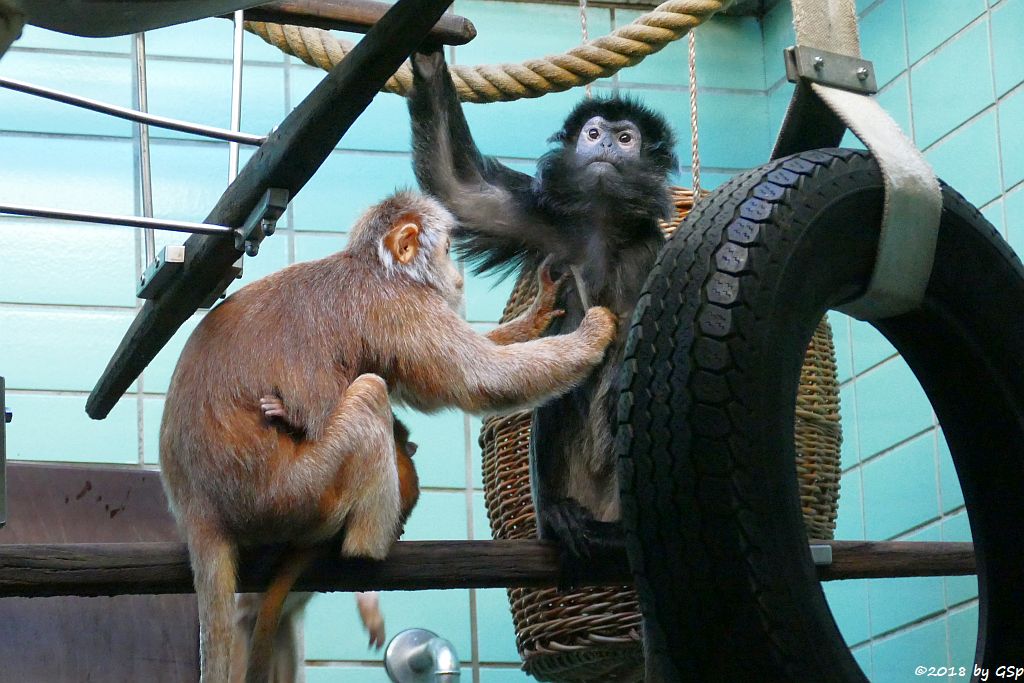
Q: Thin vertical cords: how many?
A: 2